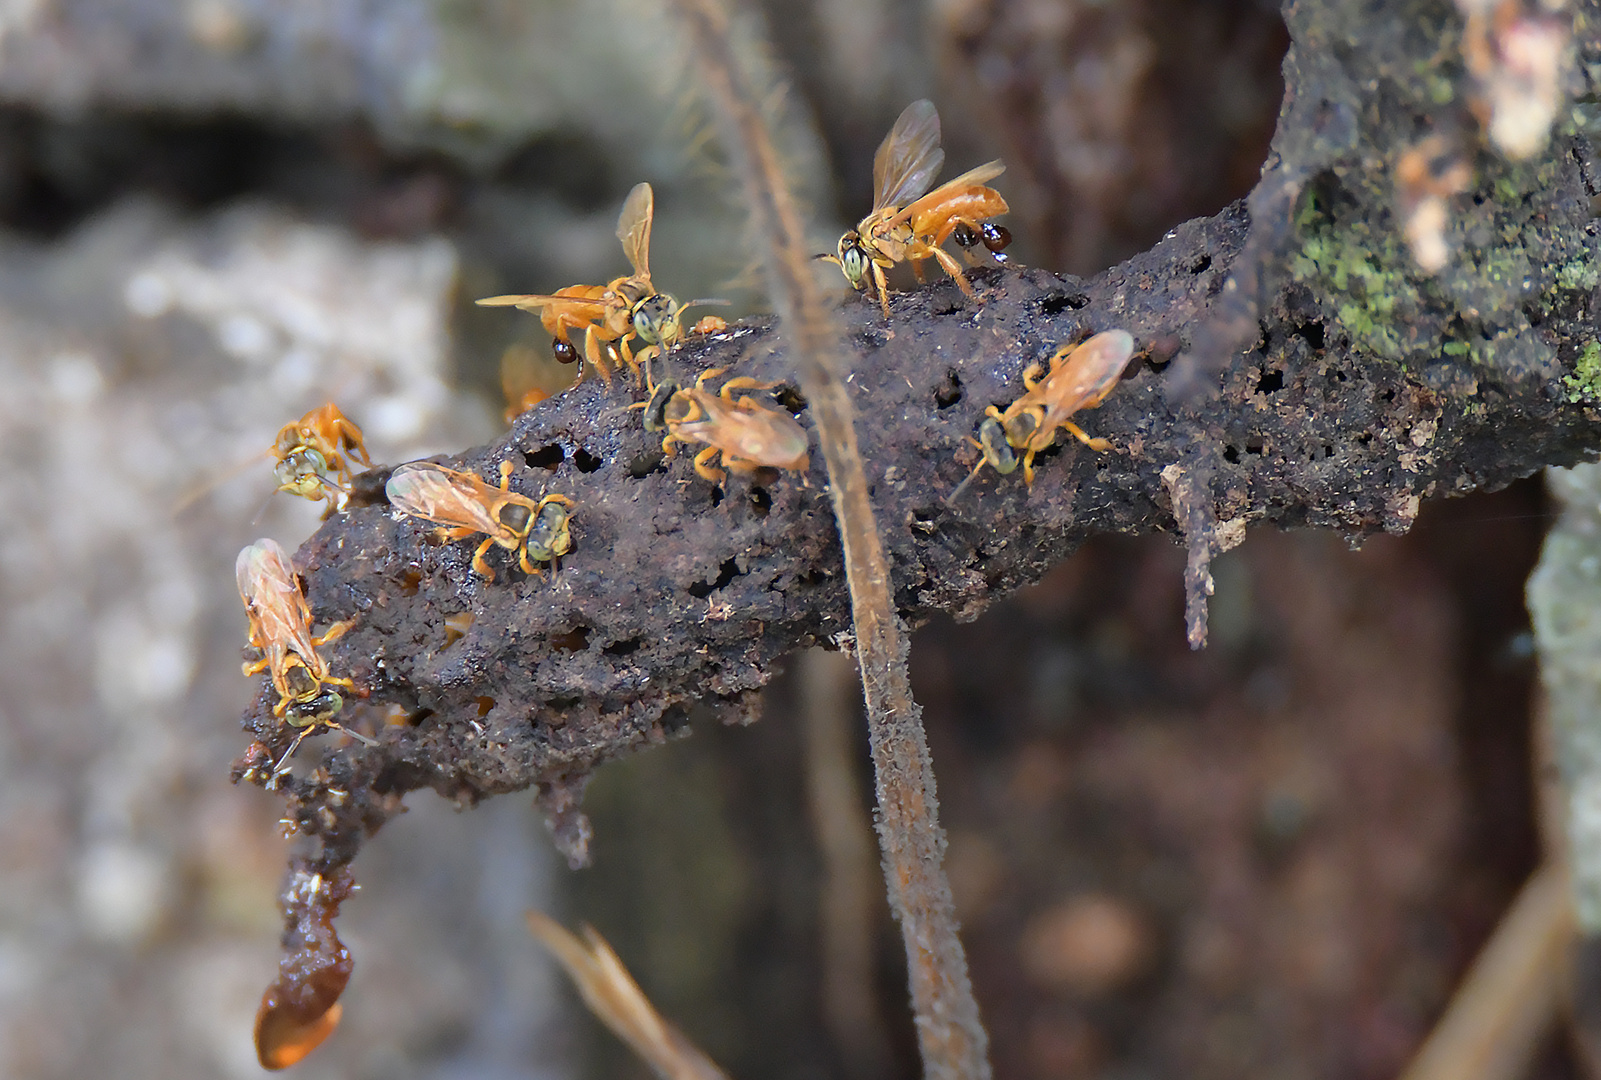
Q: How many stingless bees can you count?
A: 7